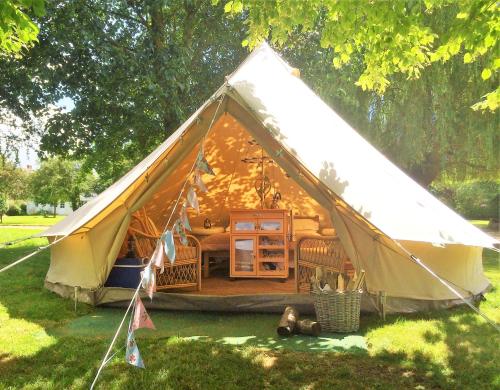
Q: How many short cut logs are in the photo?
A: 2